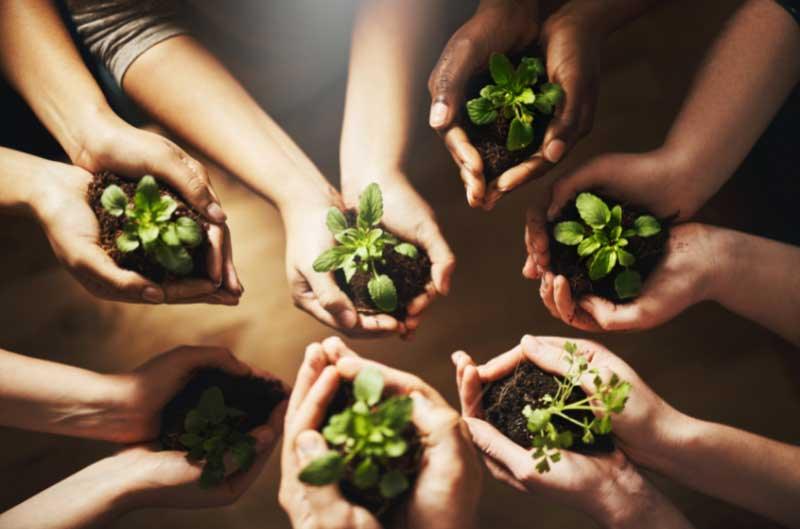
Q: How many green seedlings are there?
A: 7